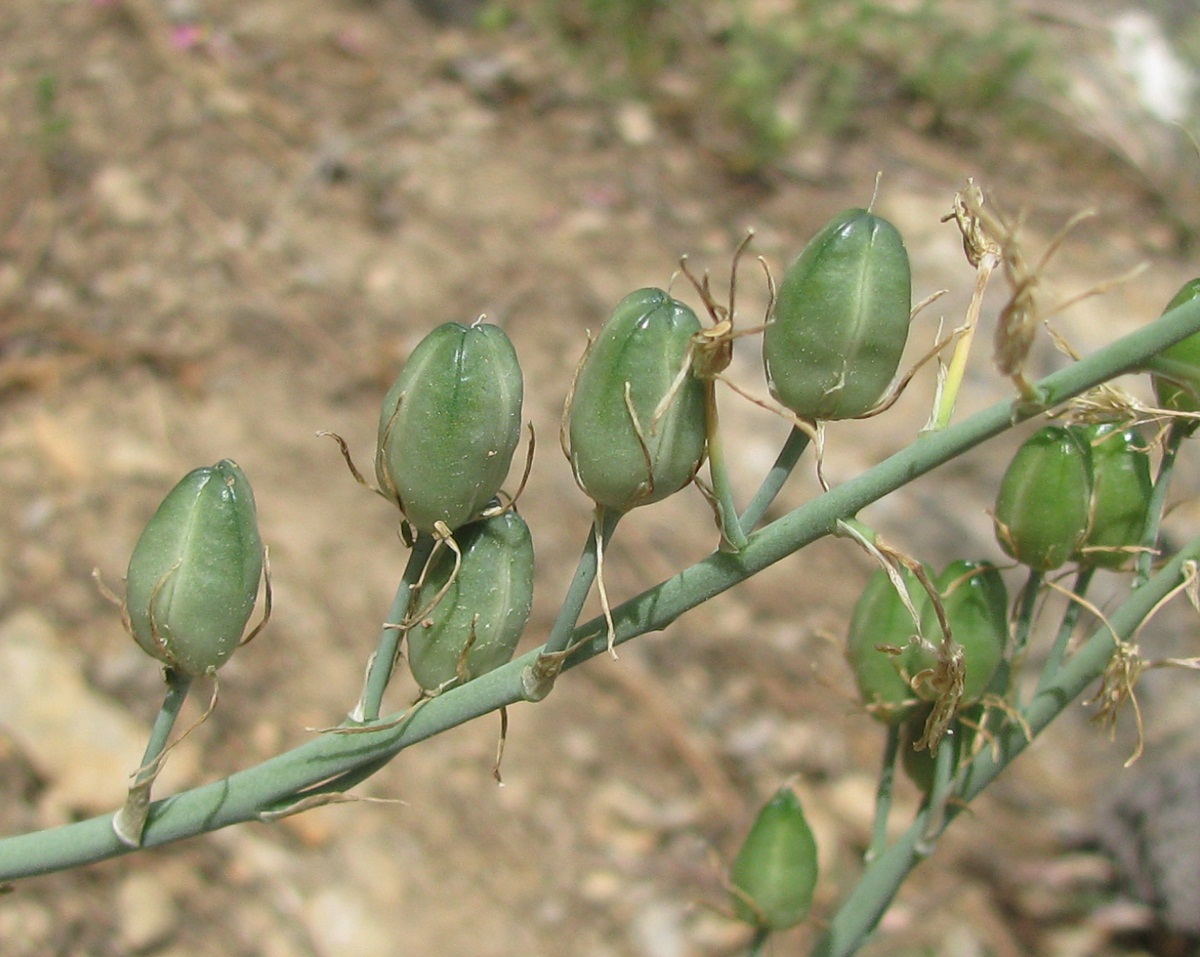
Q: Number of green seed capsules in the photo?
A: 12